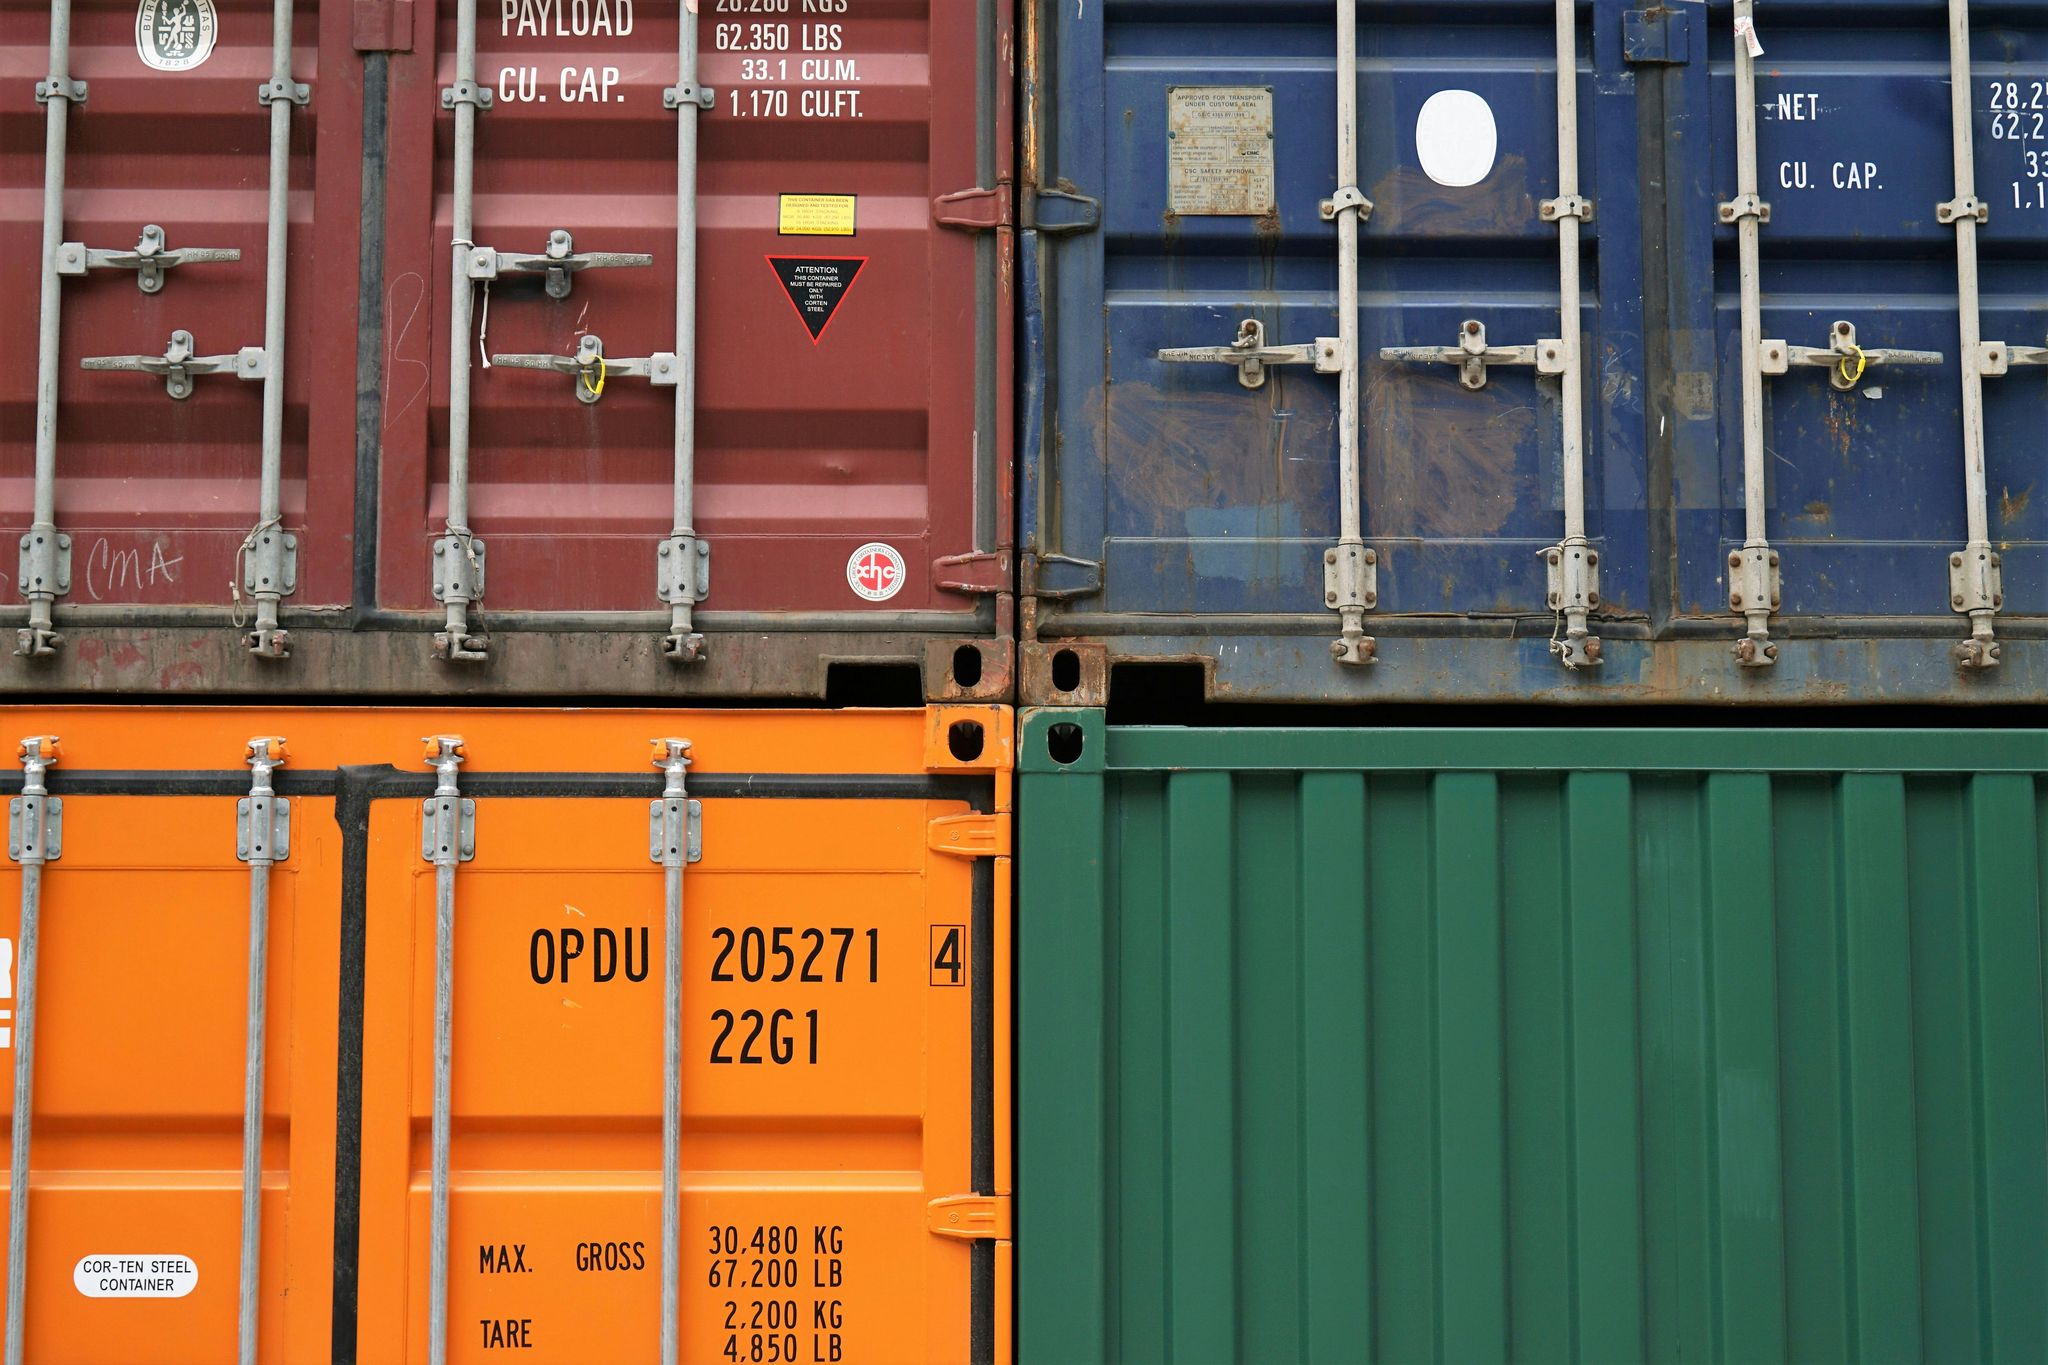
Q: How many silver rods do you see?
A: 12